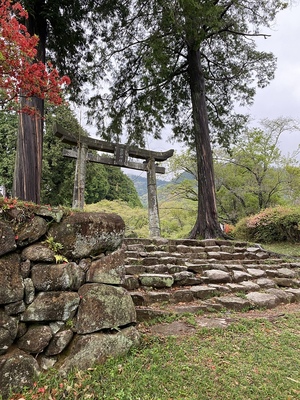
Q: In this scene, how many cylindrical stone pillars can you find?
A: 2